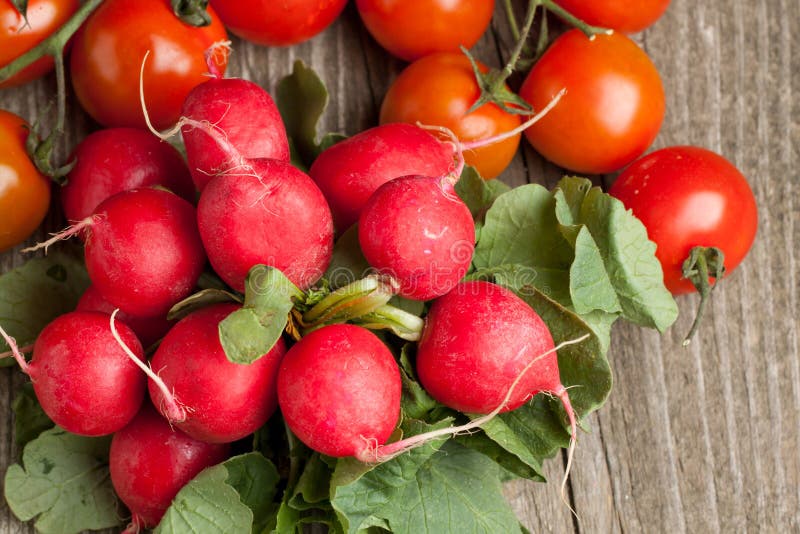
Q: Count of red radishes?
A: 12